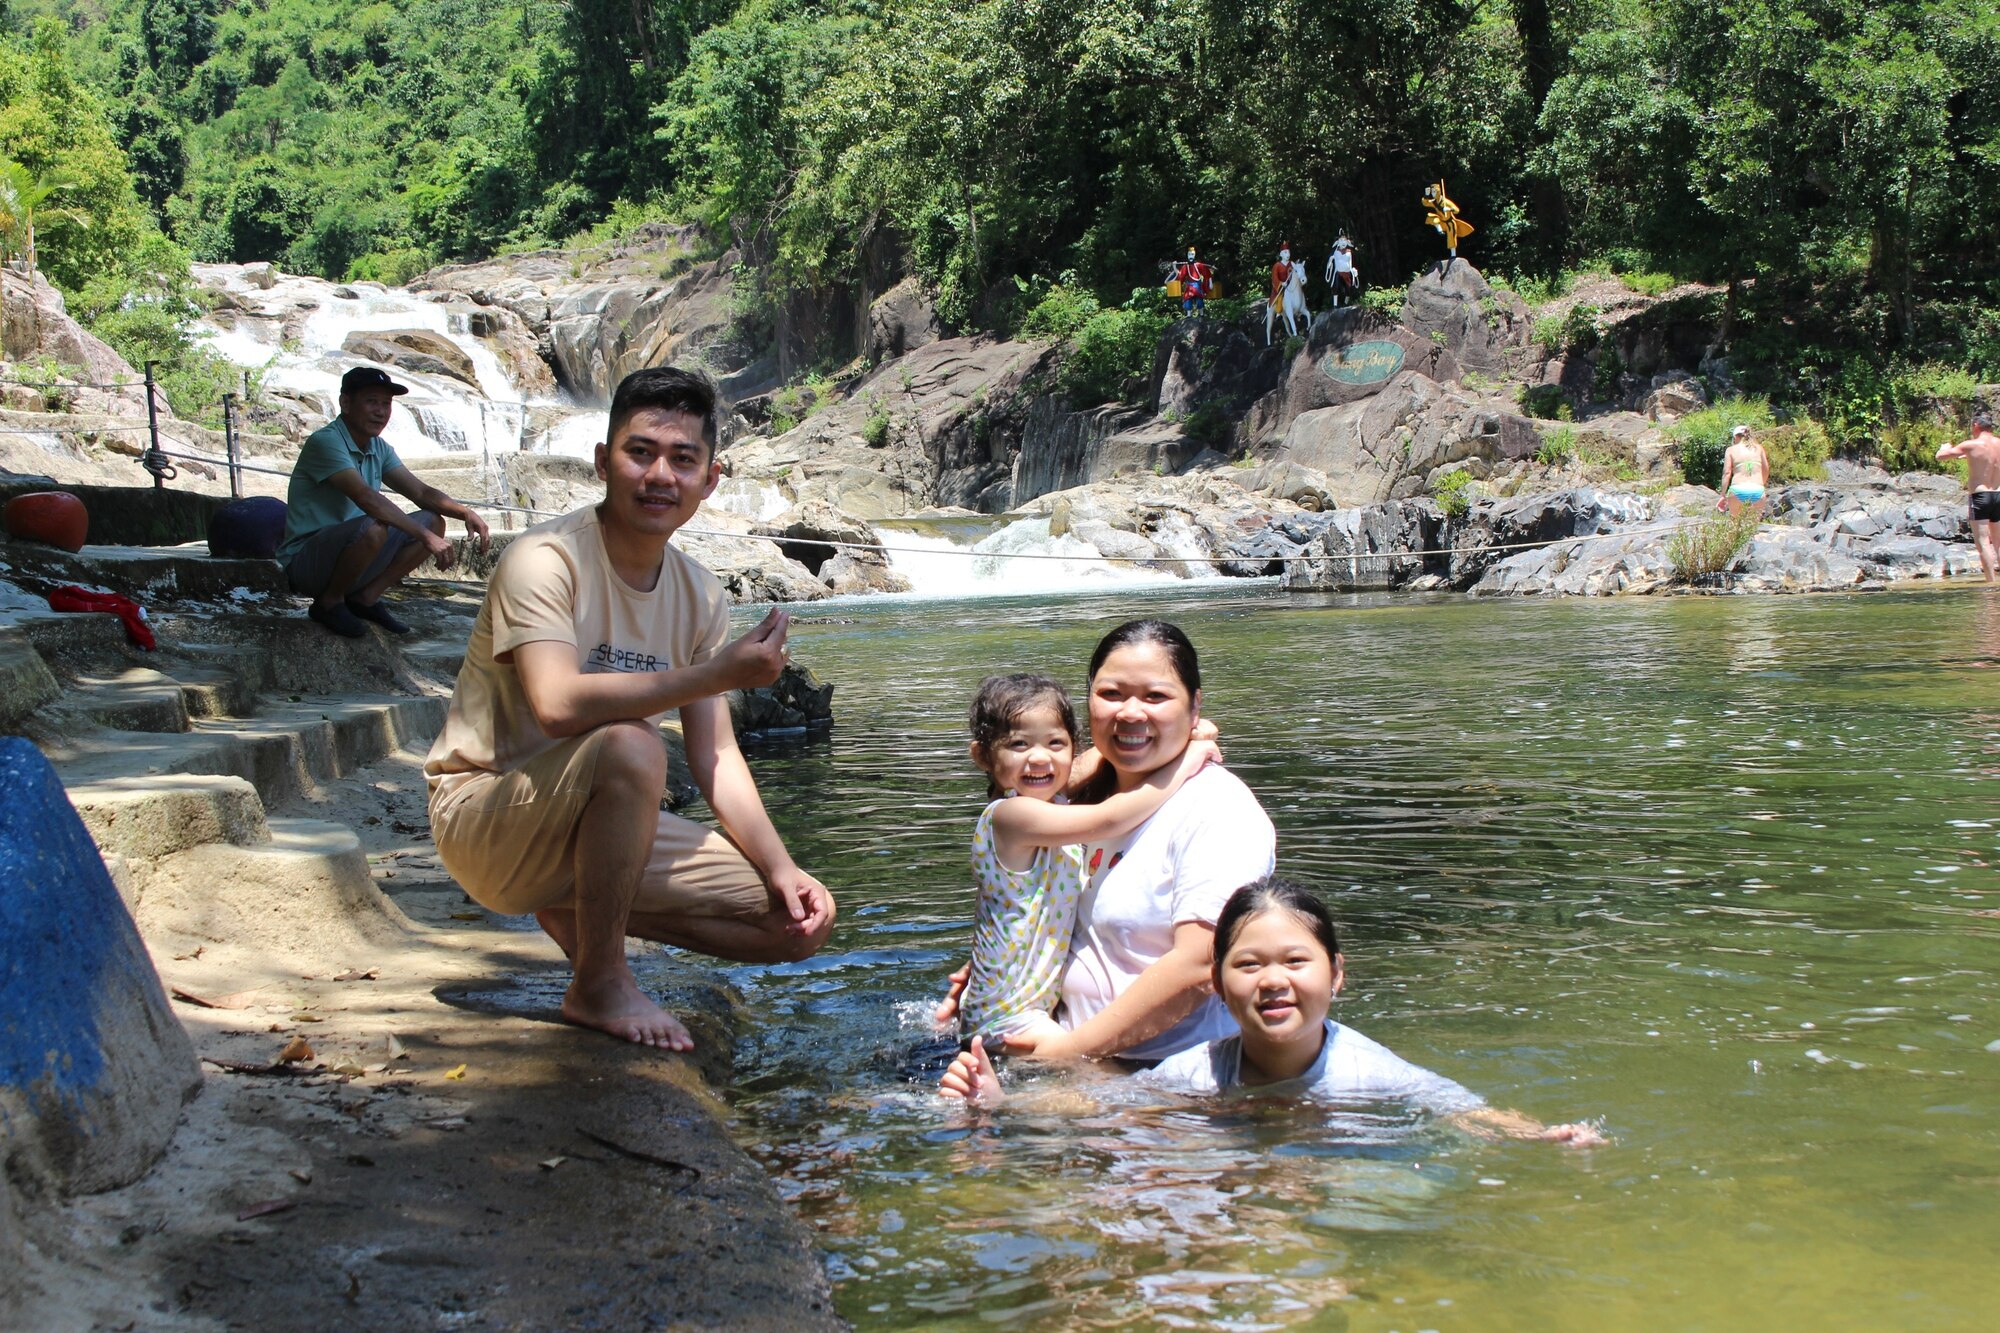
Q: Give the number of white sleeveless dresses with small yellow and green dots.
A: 1